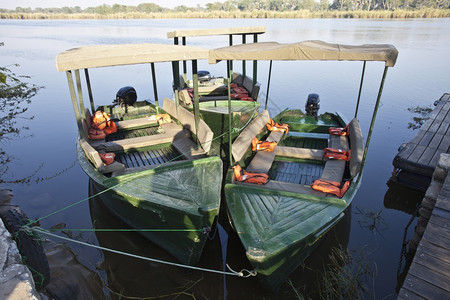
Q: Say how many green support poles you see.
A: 15